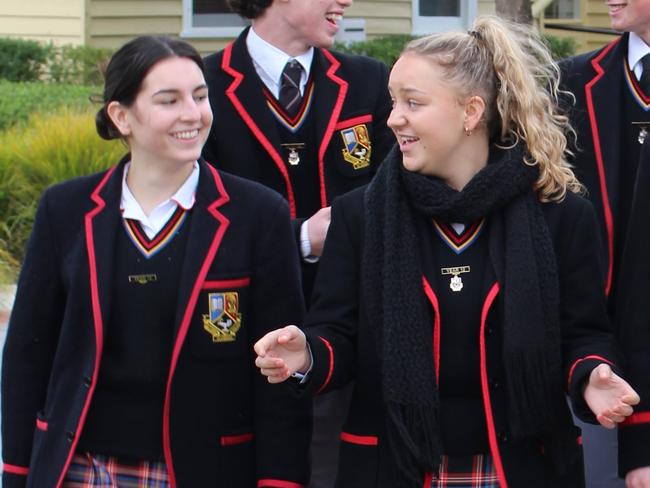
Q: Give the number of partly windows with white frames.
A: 2